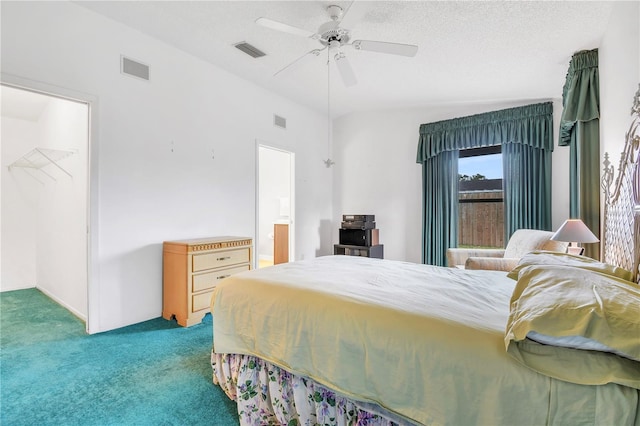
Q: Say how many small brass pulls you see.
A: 2